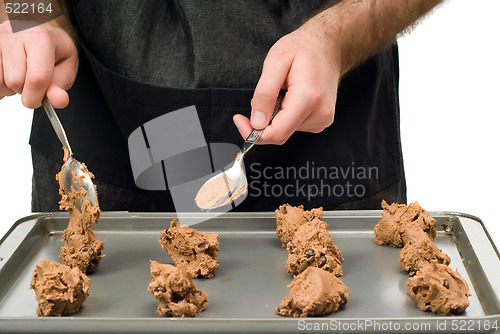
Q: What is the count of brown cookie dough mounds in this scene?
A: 10